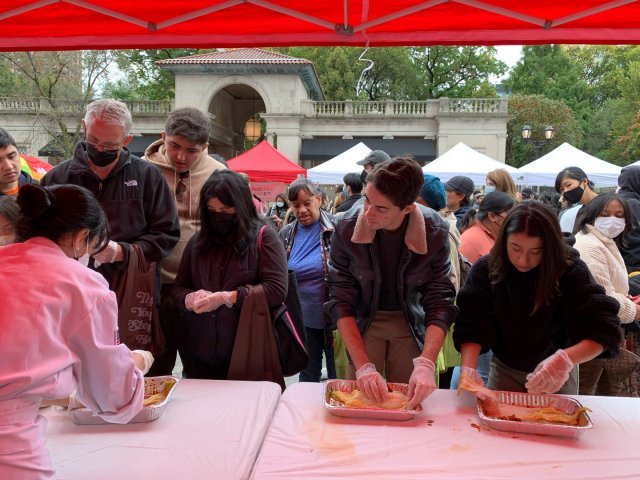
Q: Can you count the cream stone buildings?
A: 1